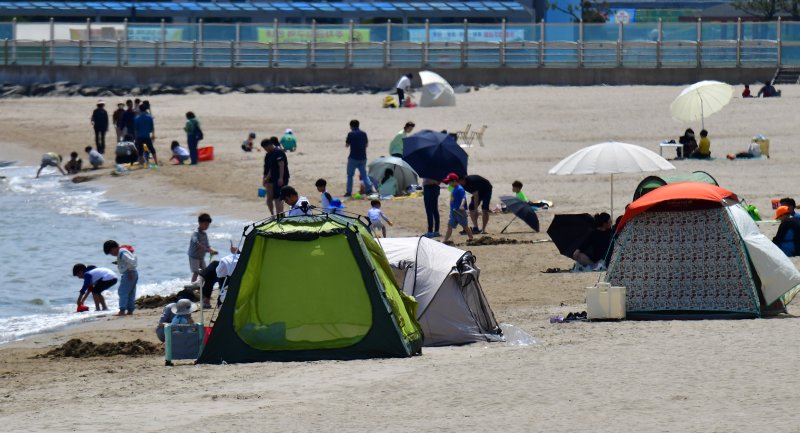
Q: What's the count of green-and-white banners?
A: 1